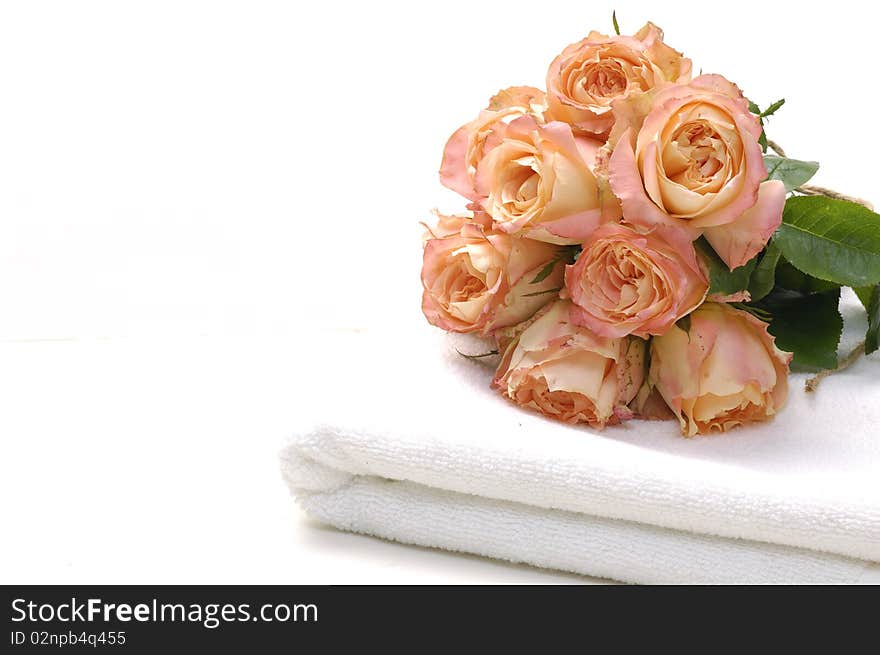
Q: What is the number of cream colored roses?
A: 8